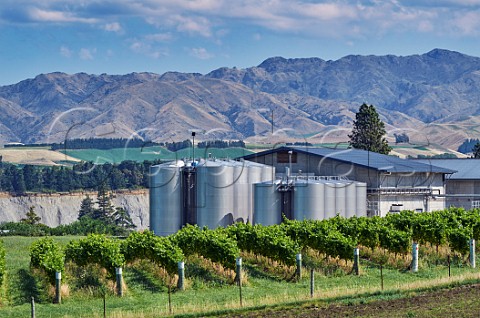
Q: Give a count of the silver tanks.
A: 11